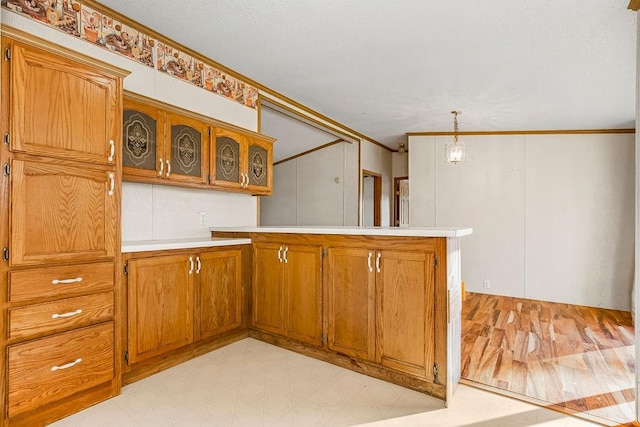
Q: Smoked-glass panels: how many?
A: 4